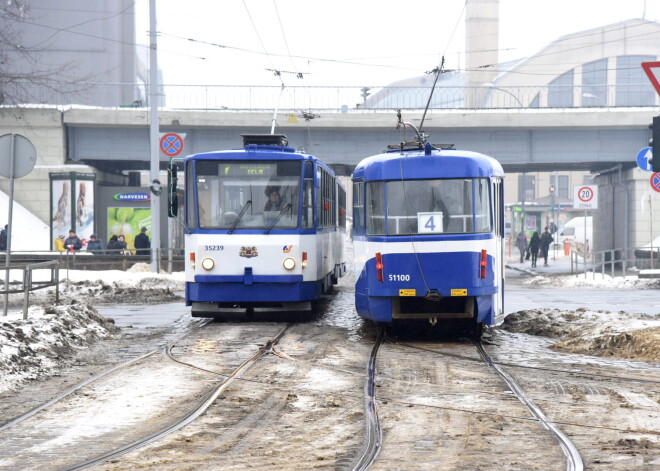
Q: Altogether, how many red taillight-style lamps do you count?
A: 2